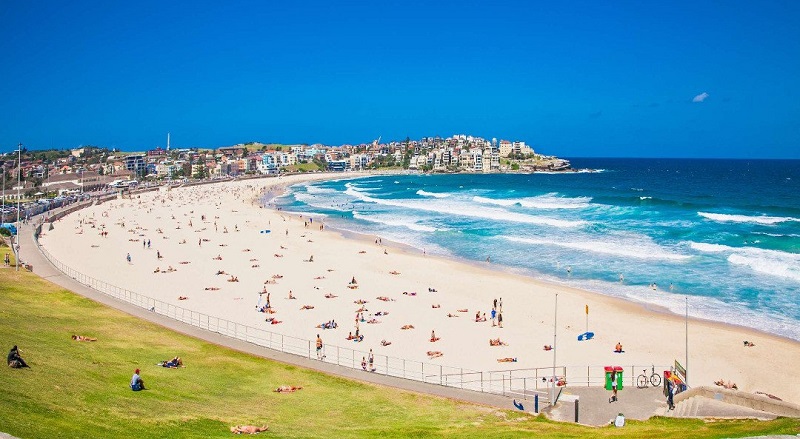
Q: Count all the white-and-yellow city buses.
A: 0